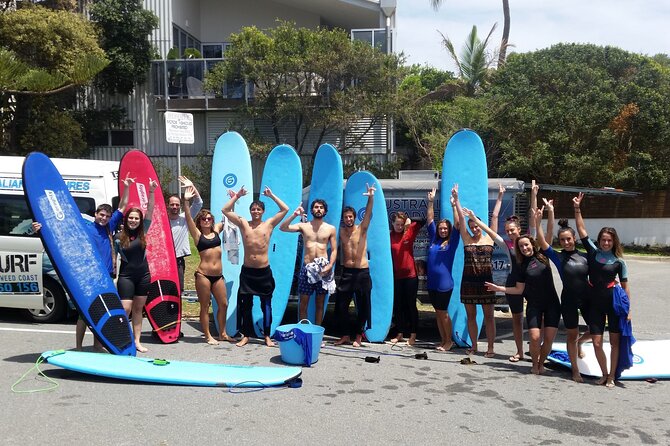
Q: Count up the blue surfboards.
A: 7